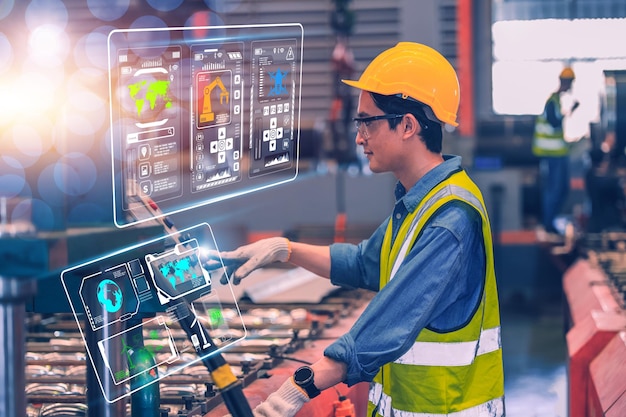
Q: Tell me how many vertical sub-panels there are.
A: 3